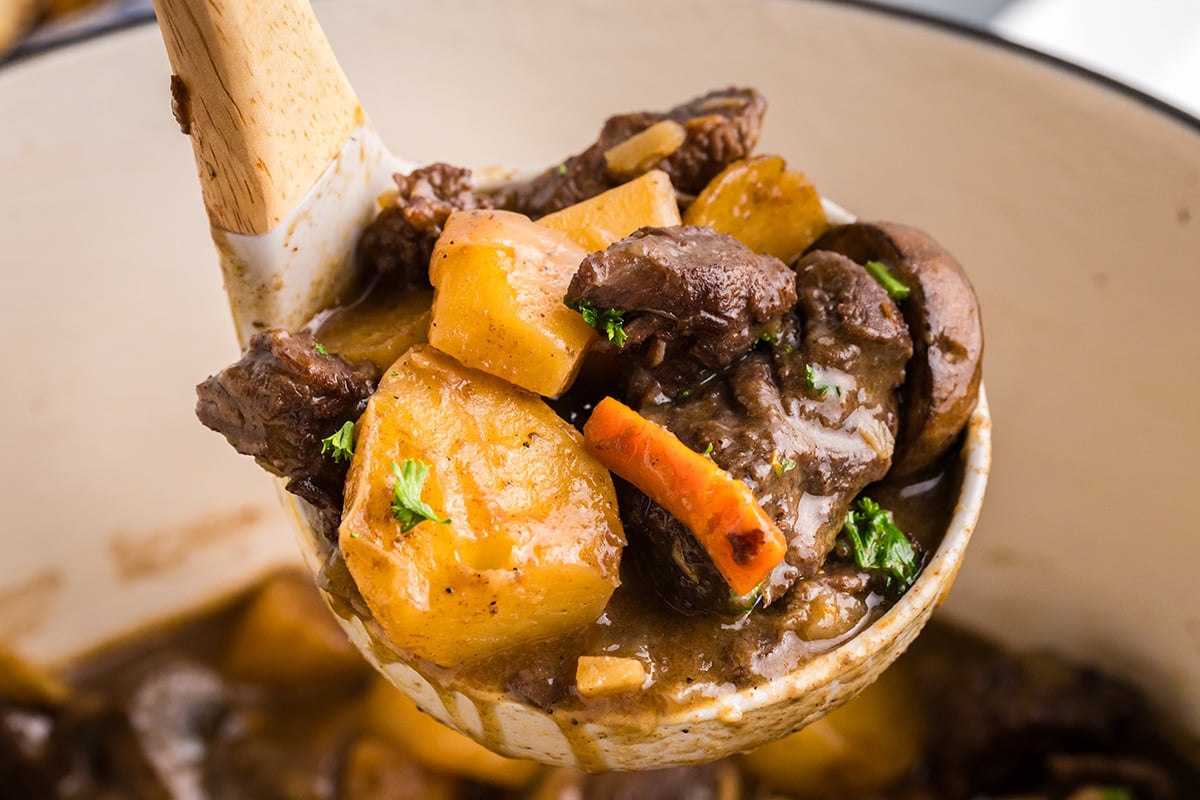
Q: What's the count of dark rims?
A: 1